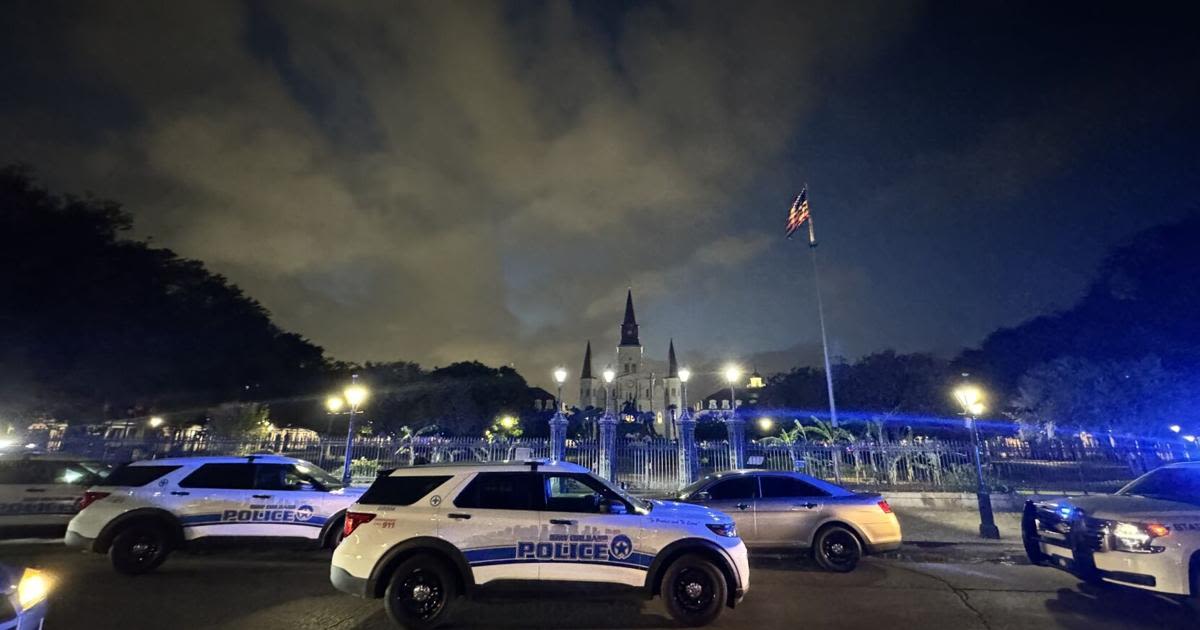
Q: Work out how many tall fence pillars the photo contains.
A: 4